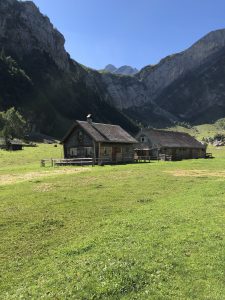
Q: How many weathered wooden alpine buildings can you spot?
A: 2